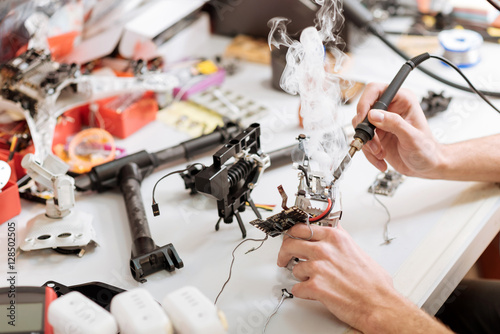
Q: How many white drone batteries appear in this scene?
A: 3